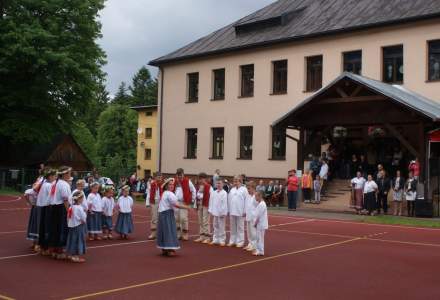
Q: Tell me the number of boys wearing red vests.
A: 3